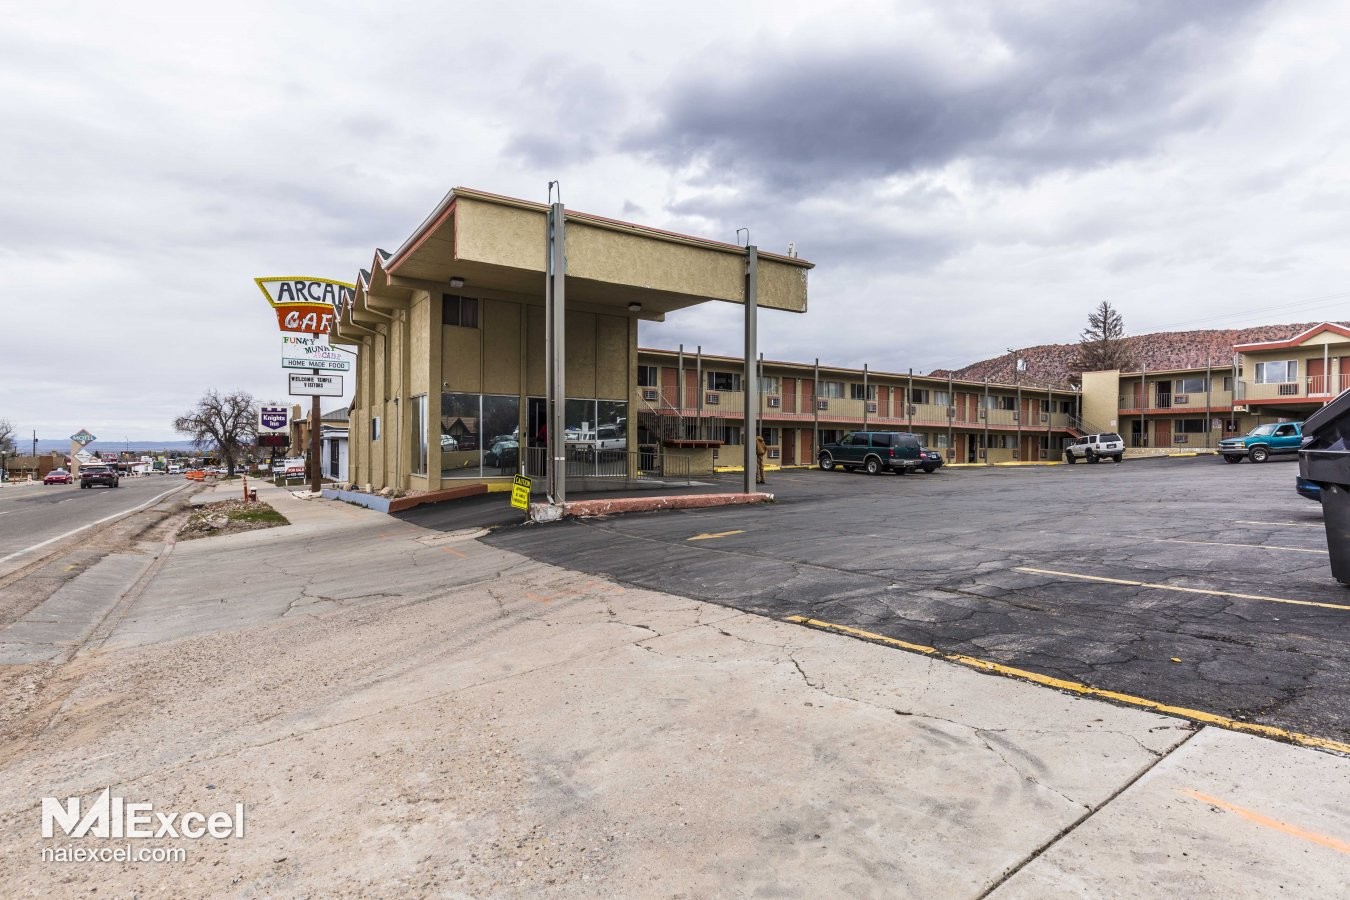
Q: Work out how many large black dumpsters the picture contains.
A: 1